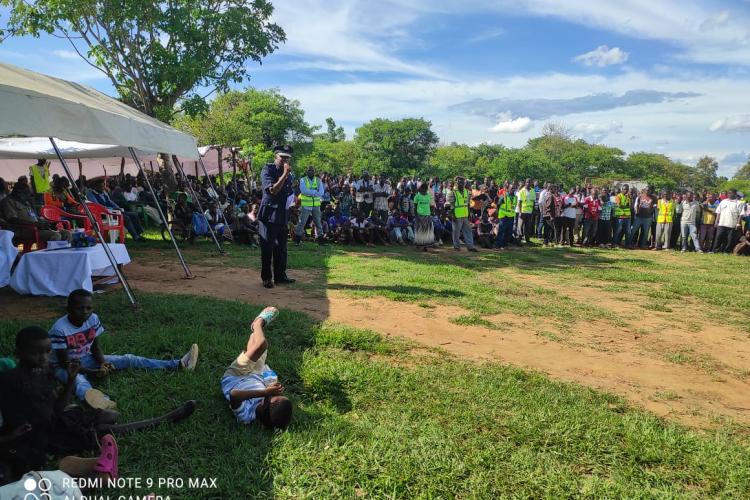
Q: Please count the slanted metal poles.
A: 4